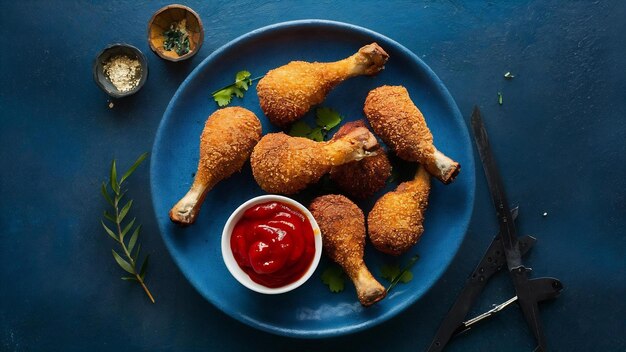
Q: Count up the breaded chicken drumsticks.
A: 7